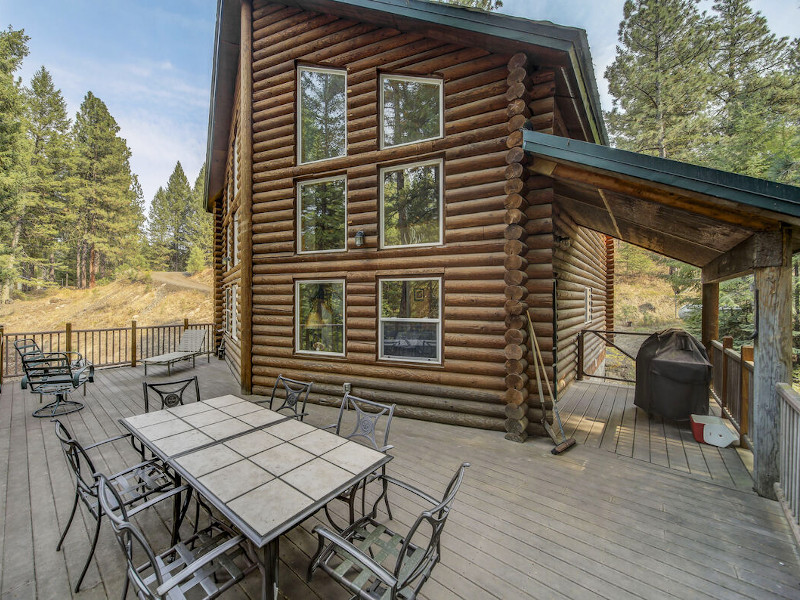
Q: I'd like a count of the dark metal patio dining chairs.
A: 6